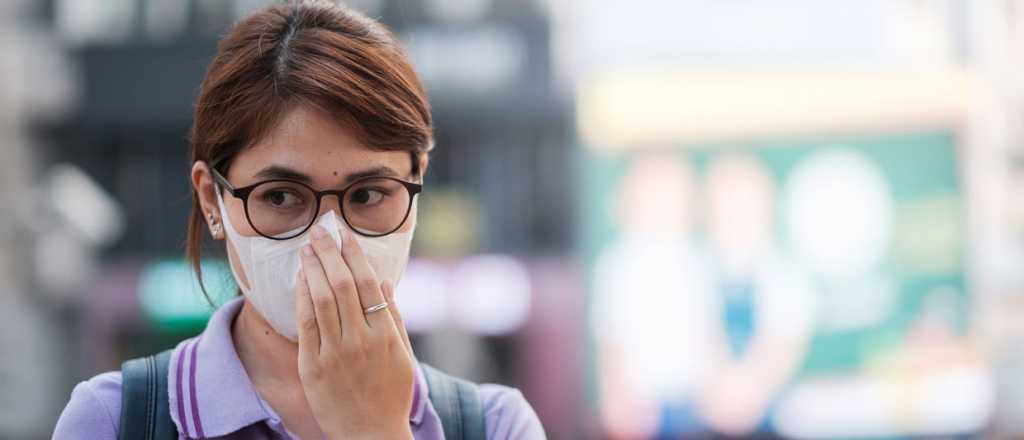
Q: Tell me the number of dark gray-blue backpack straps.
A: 2